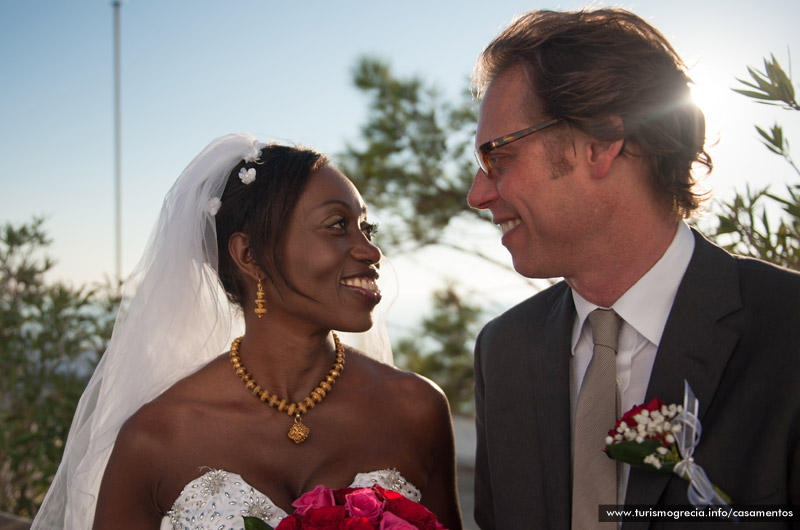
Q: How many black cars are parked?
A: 0